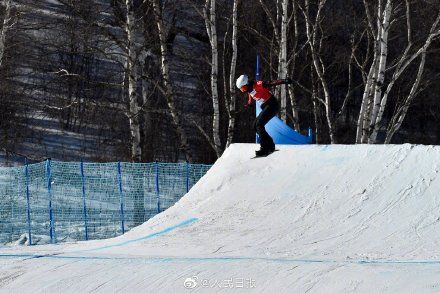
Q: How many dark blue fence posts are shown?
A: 6